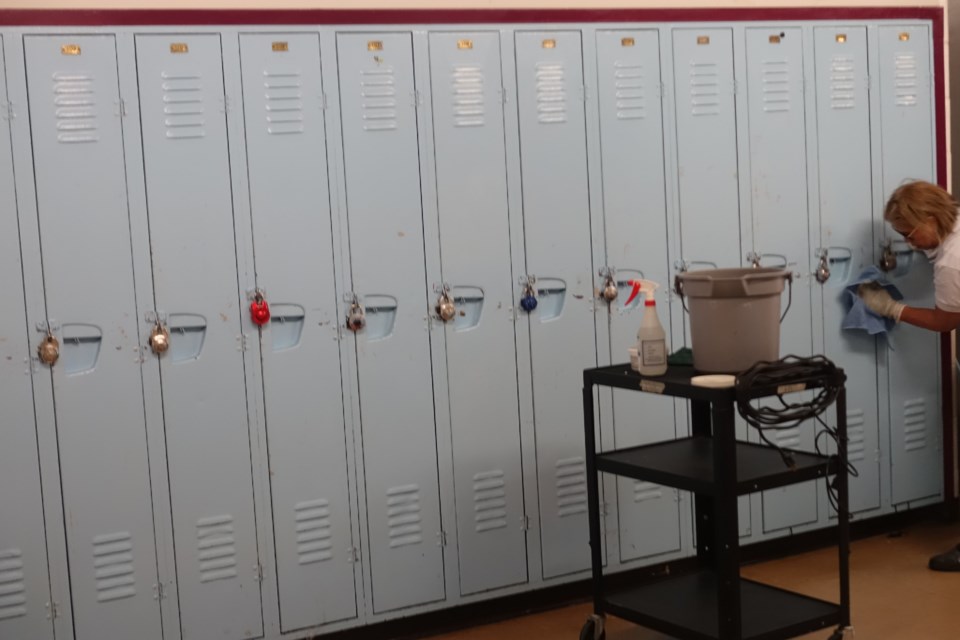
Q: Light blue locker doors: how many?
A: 12